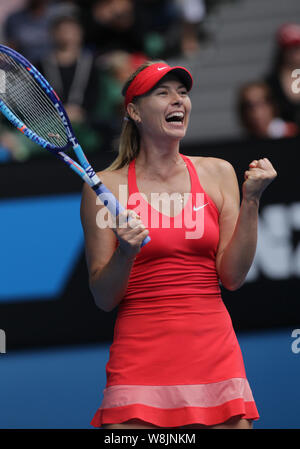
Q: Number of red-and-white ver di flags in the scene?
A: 0